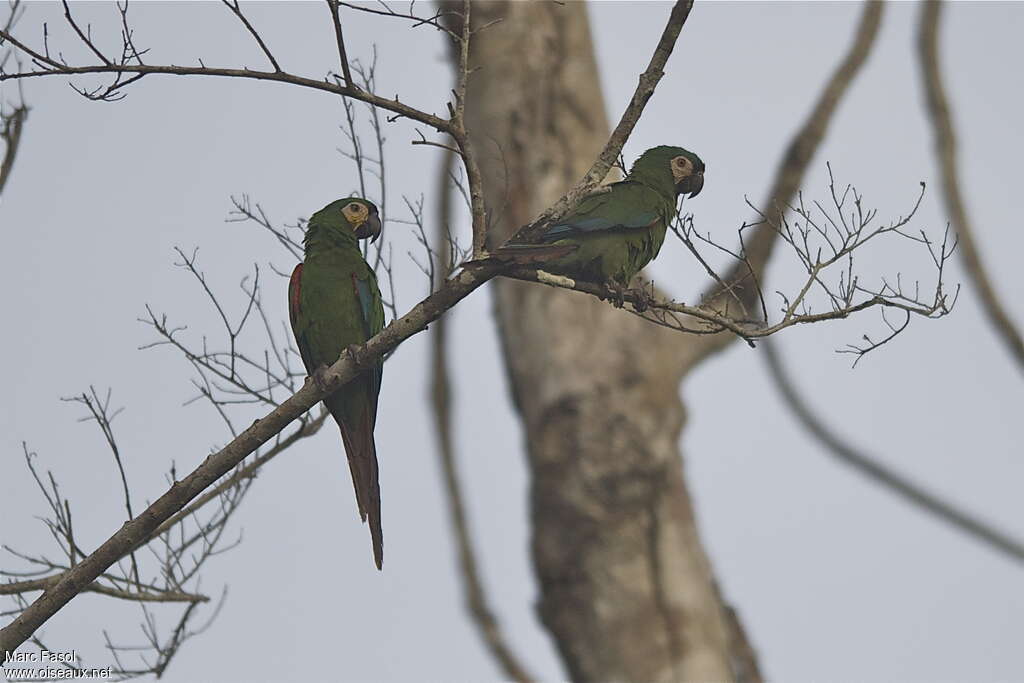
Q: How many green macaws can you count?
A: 2